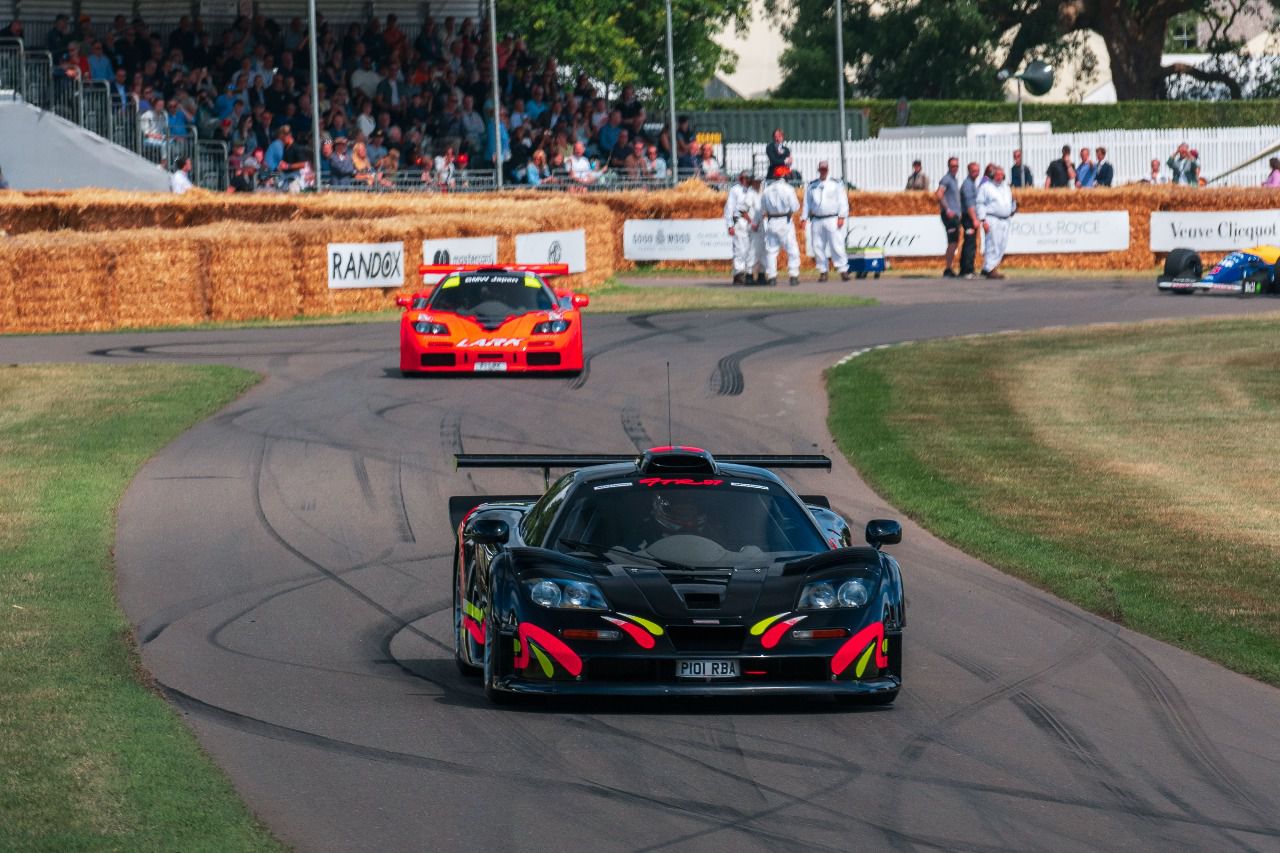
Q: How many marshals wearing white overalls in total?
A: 5